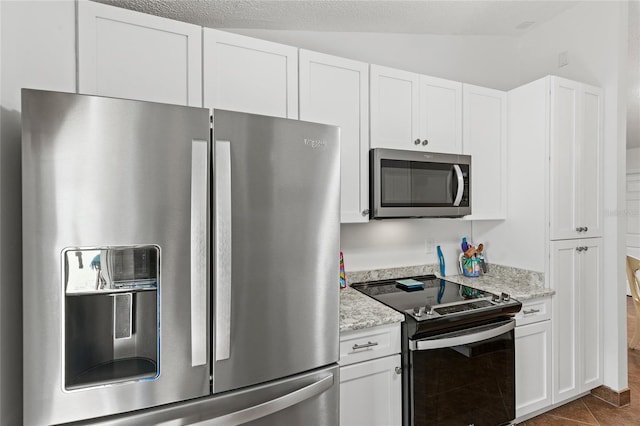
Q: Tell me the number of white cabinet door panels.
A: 12